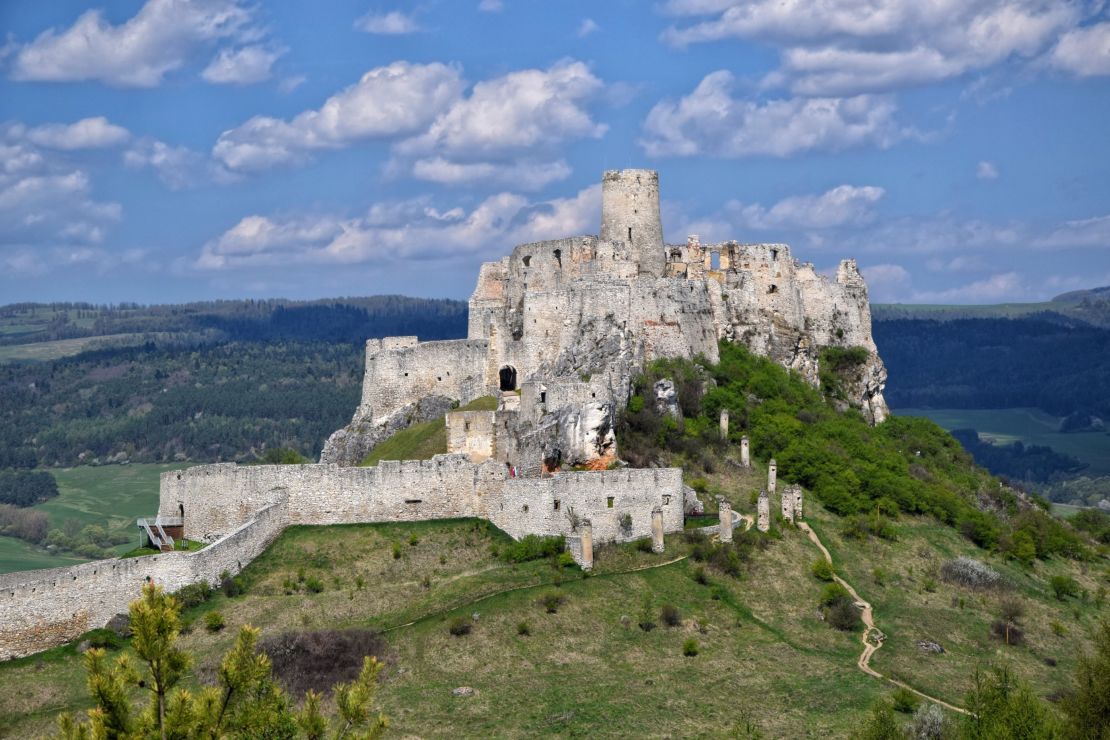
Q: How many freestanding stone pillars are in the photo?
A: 9